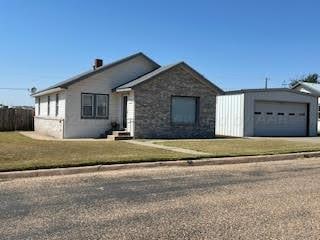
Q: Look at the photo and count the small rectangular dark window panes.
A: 5